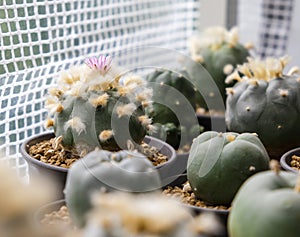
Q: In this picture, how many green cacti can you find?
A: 7